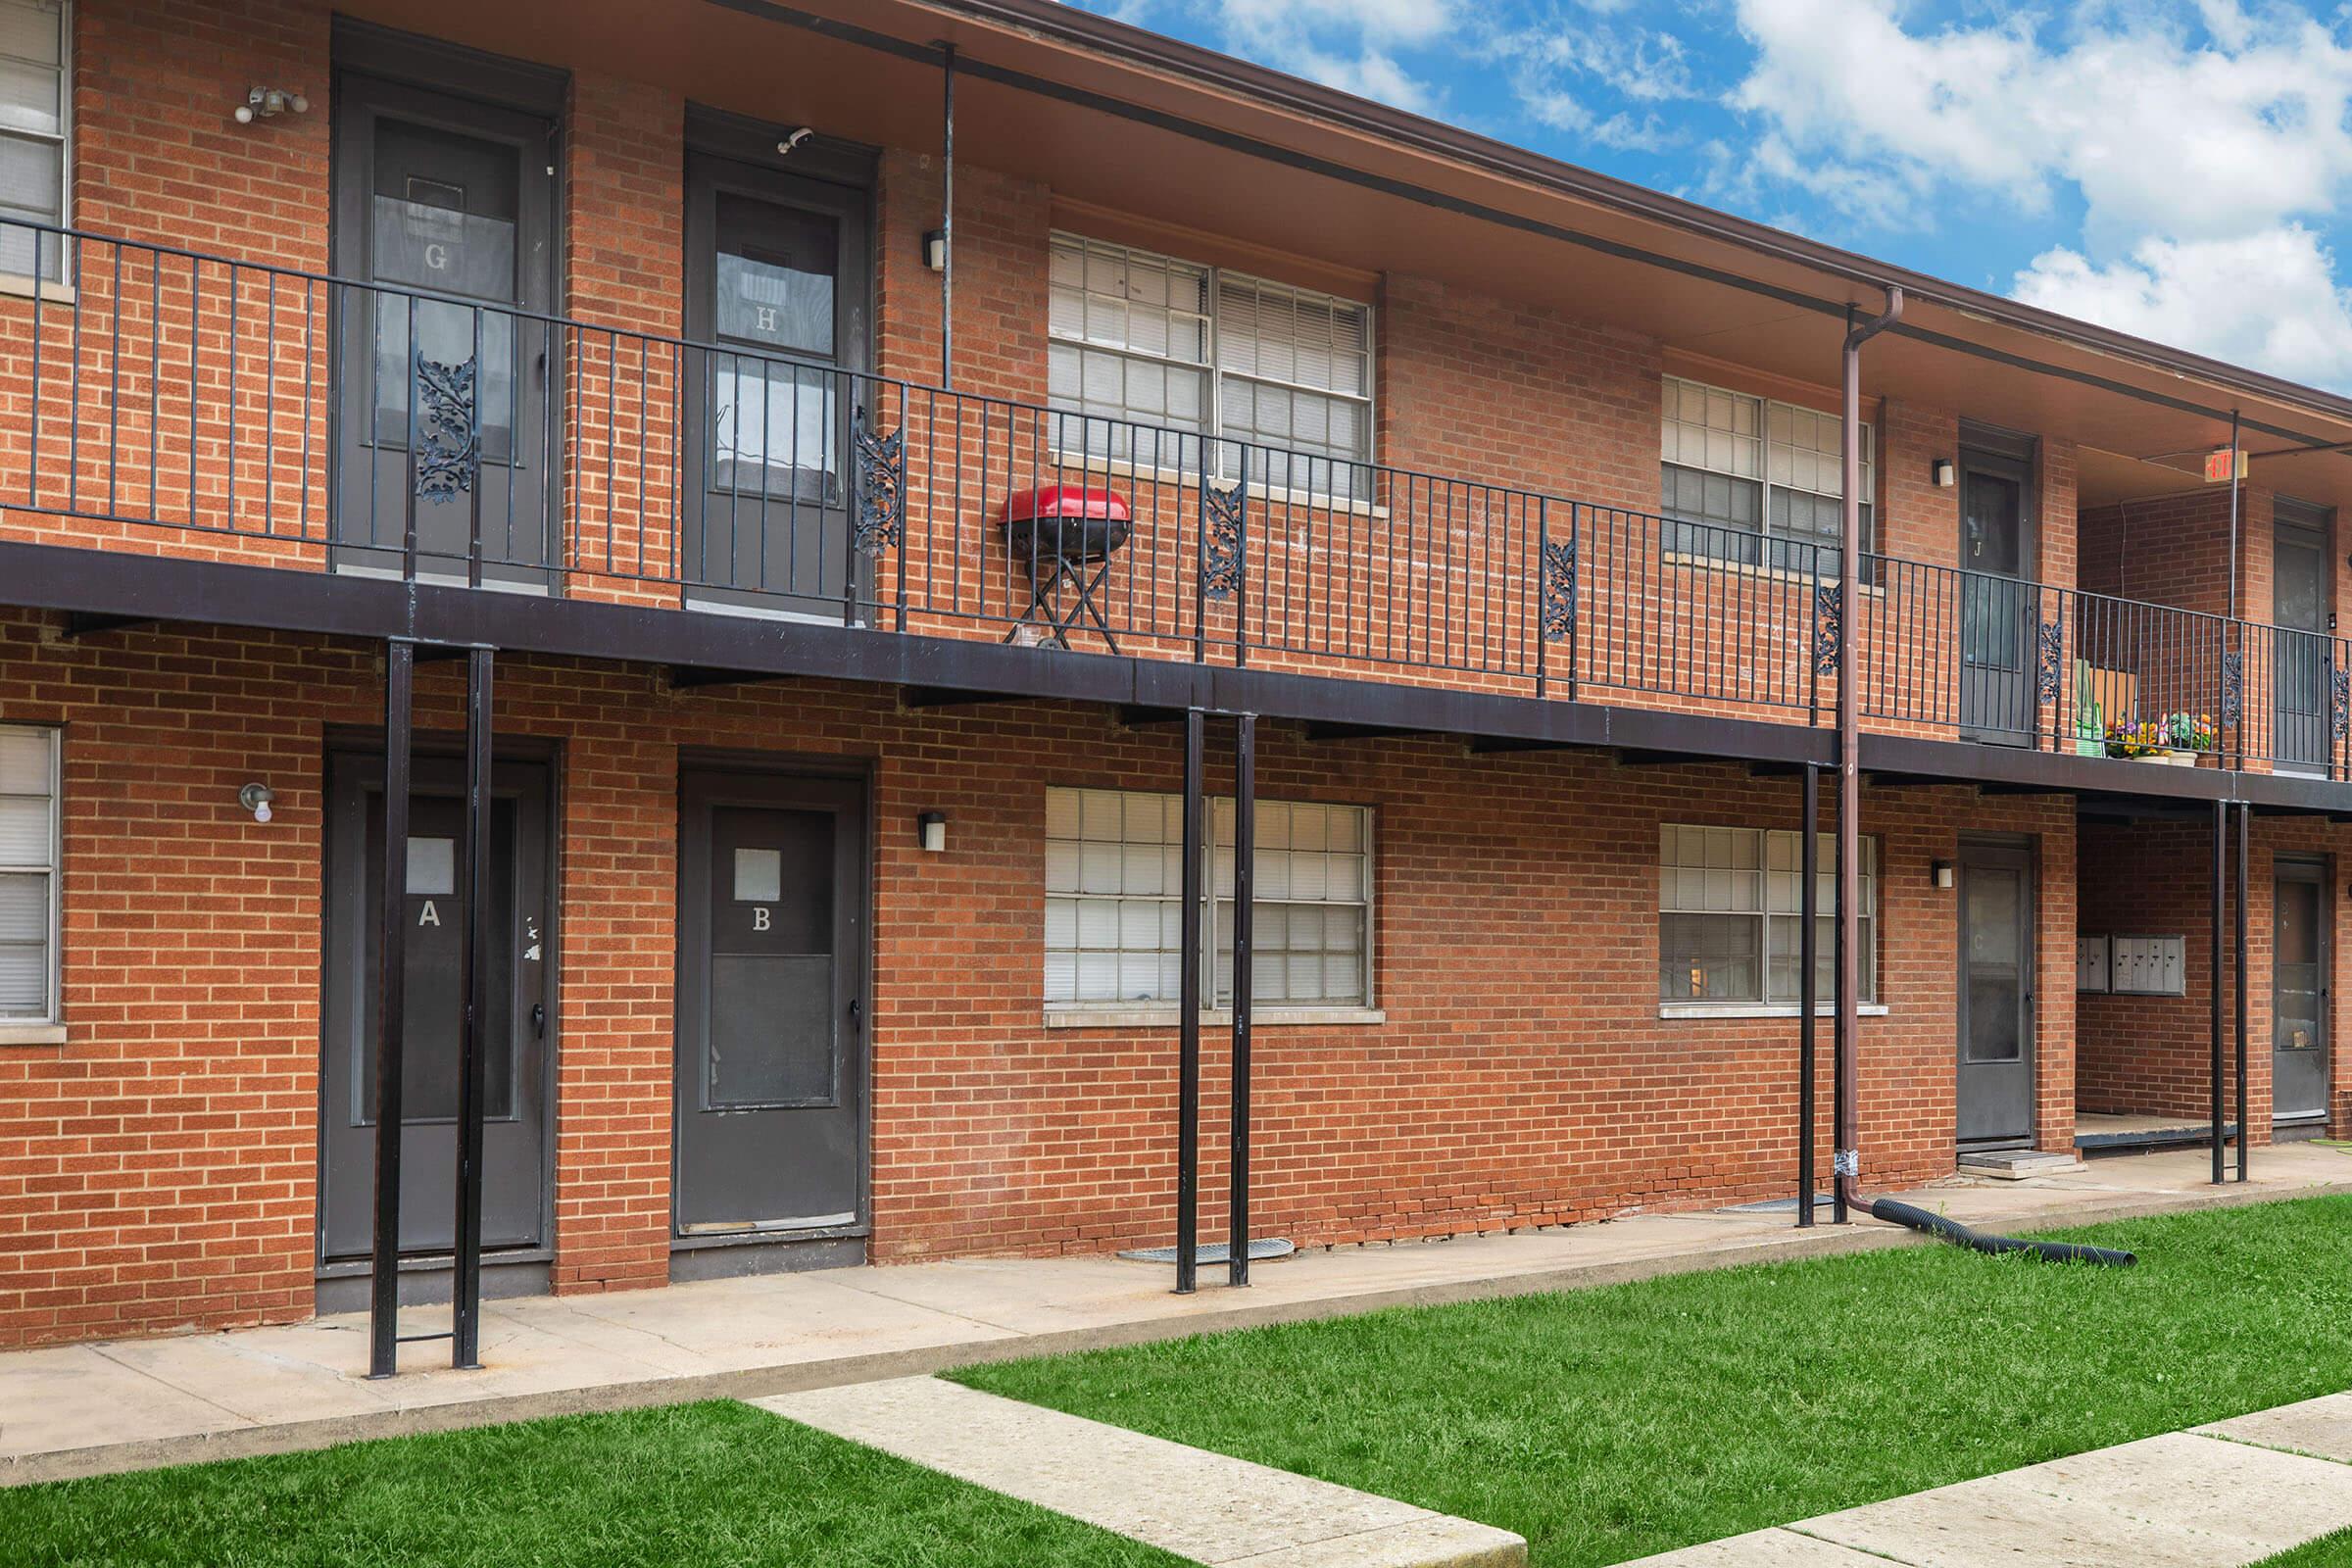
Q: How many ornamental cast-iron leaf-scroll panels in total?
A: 8